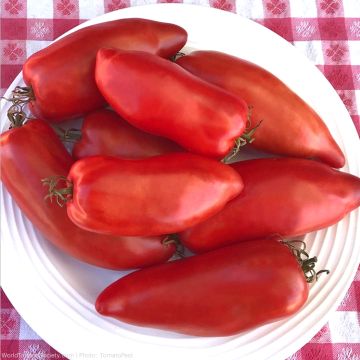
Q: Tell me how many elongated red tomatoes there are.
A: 8